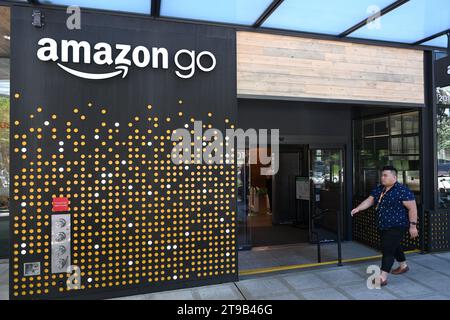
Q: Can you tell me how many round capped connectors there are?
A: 4